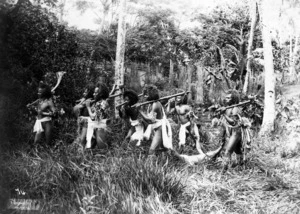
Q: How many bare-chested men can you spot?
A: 7